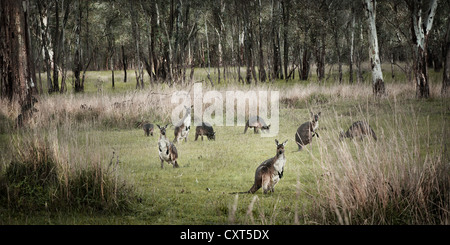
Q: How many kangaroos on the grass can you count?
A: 8